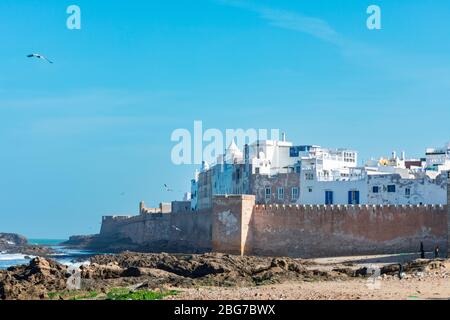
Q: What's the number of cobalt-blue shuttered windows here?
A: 2